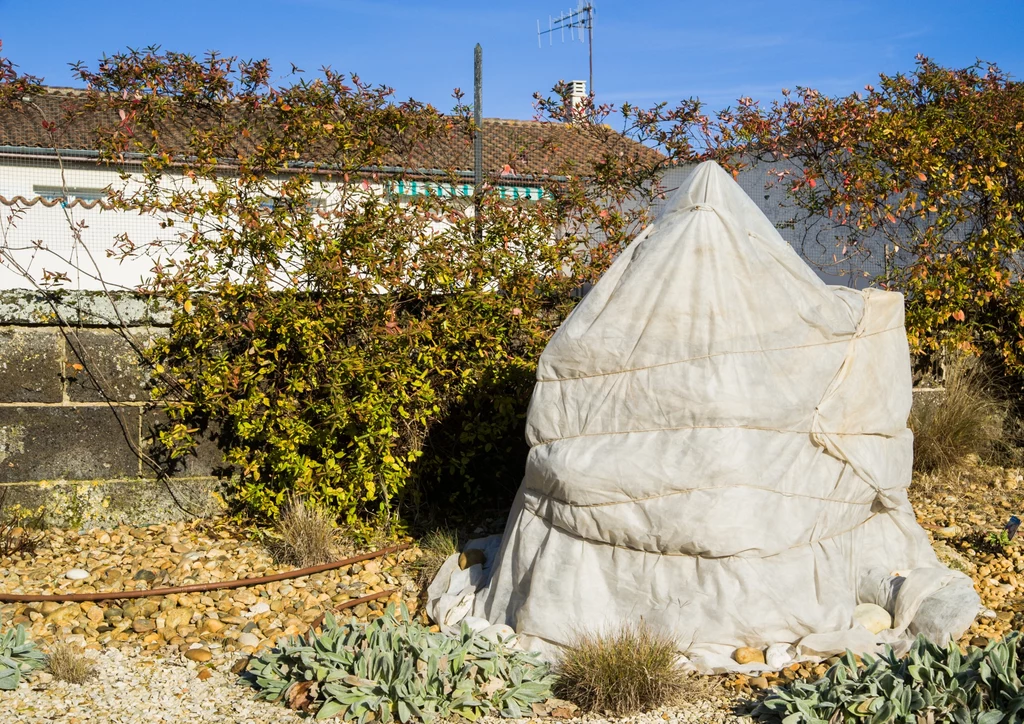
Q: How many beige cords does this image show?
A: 4